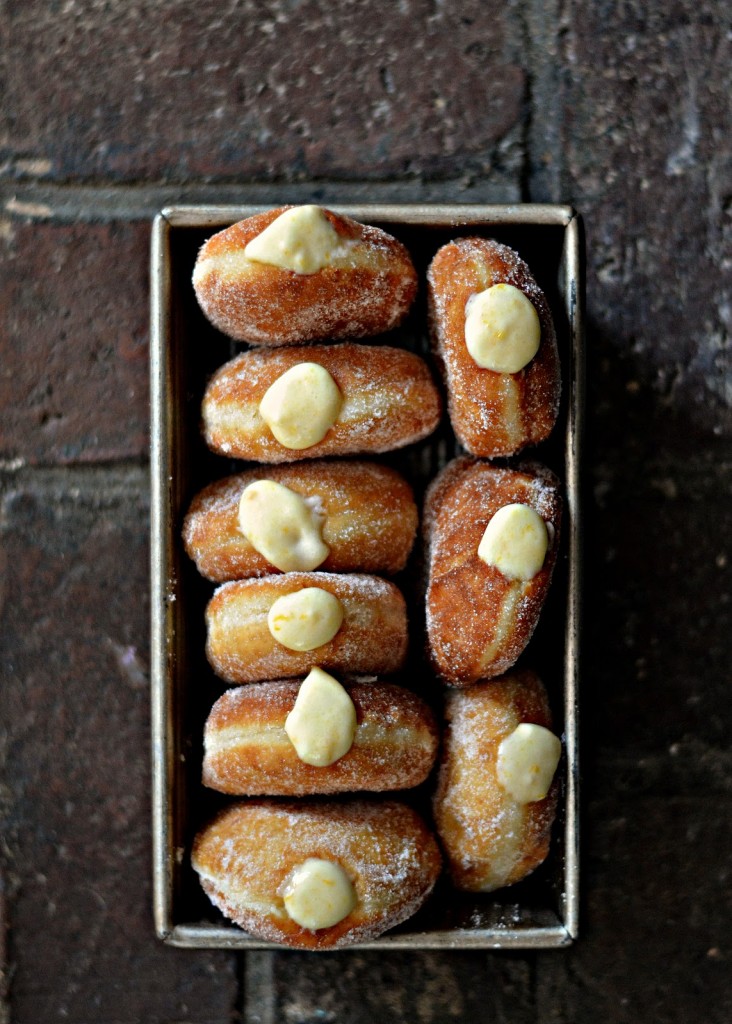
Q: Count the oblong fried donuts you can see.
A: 9